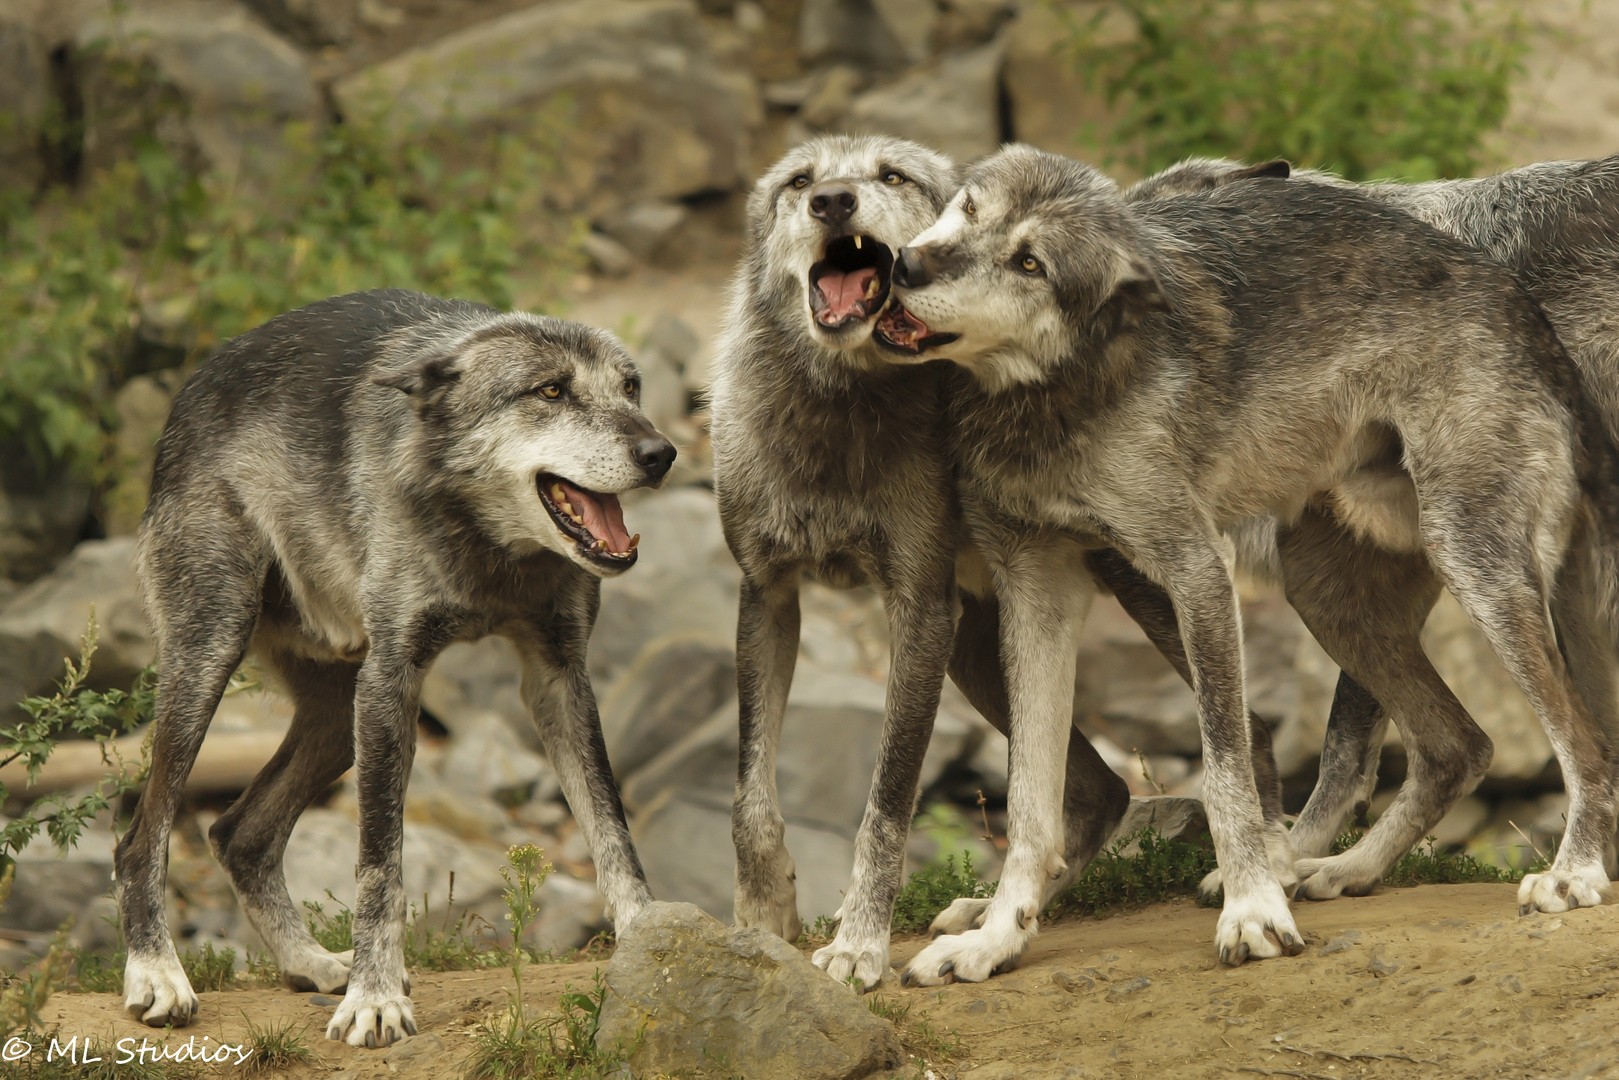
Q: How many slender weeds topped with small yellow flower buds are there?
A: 1